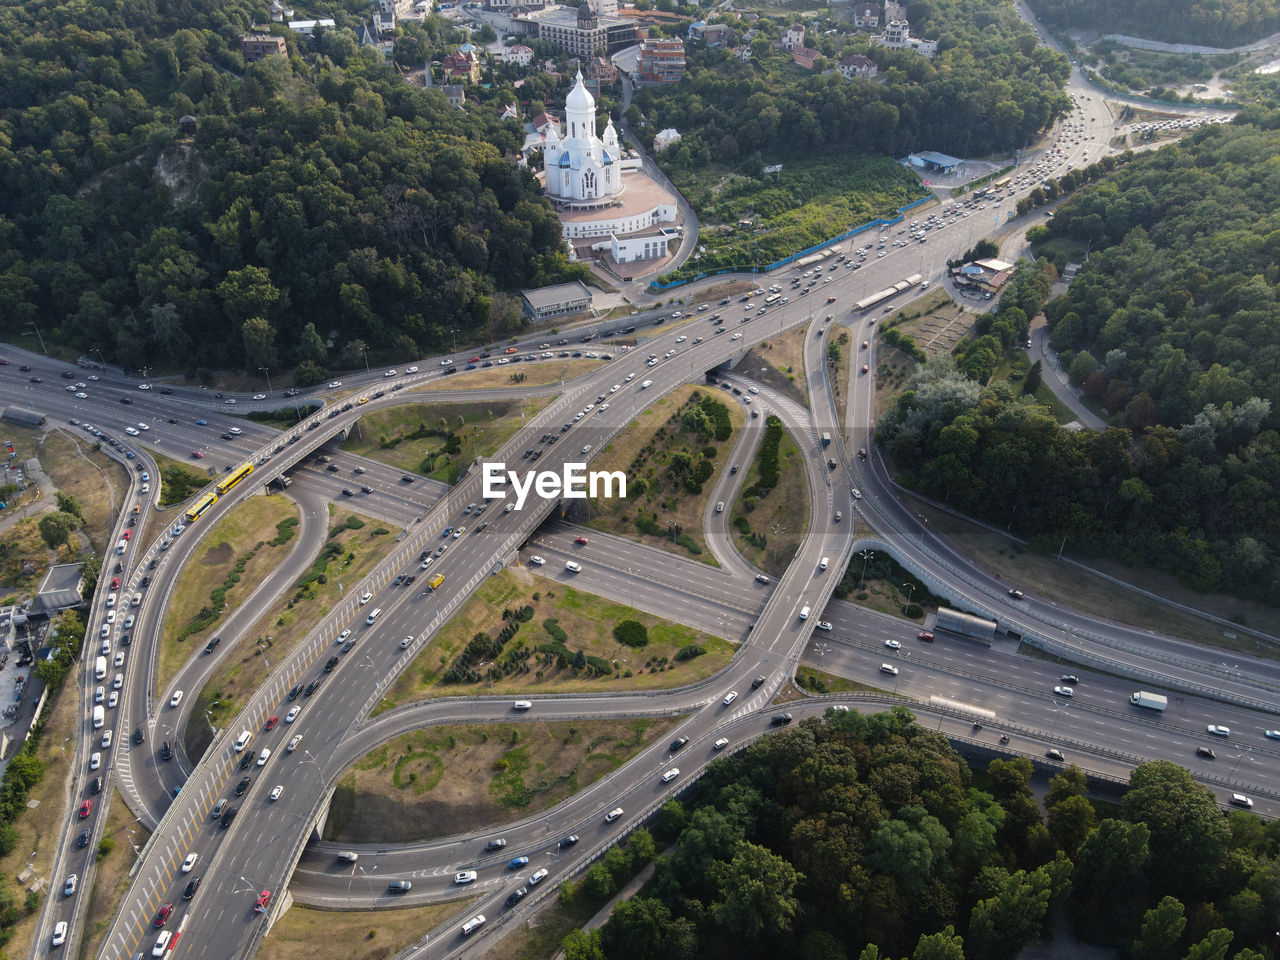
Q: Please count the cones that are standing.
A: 0